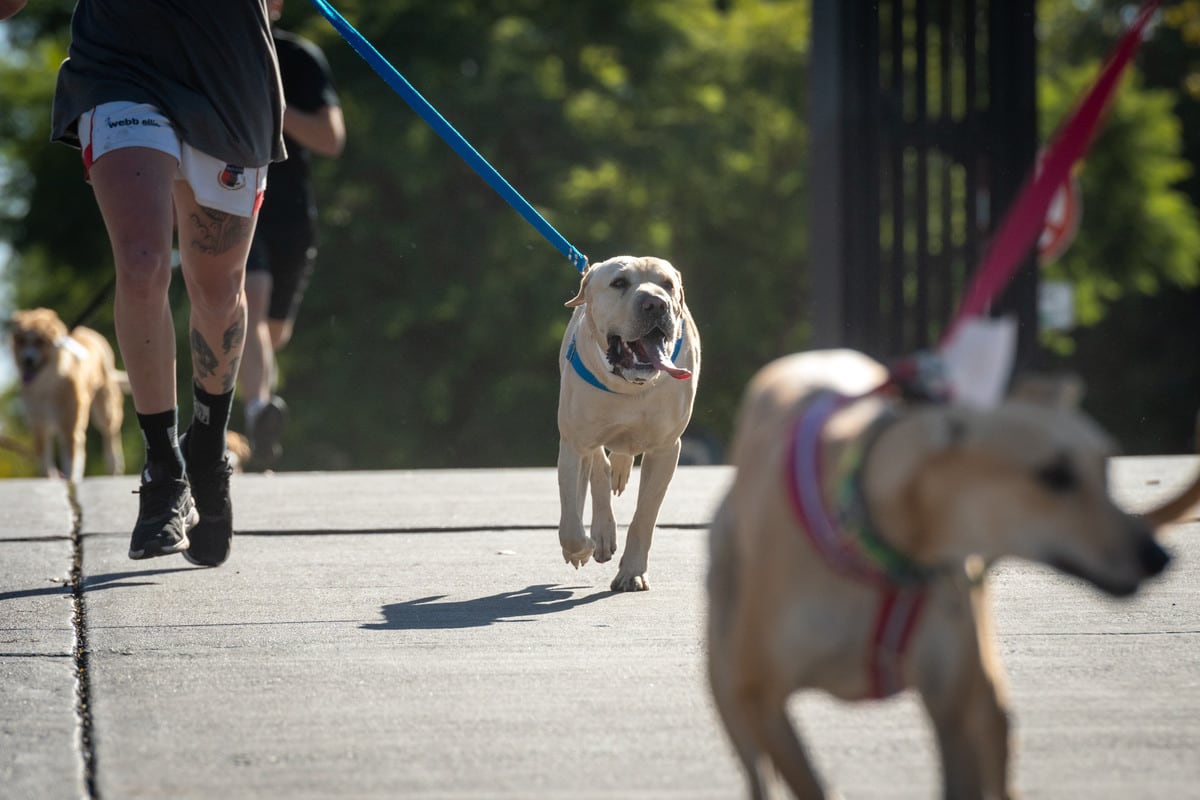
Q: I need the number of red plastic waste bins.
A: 0